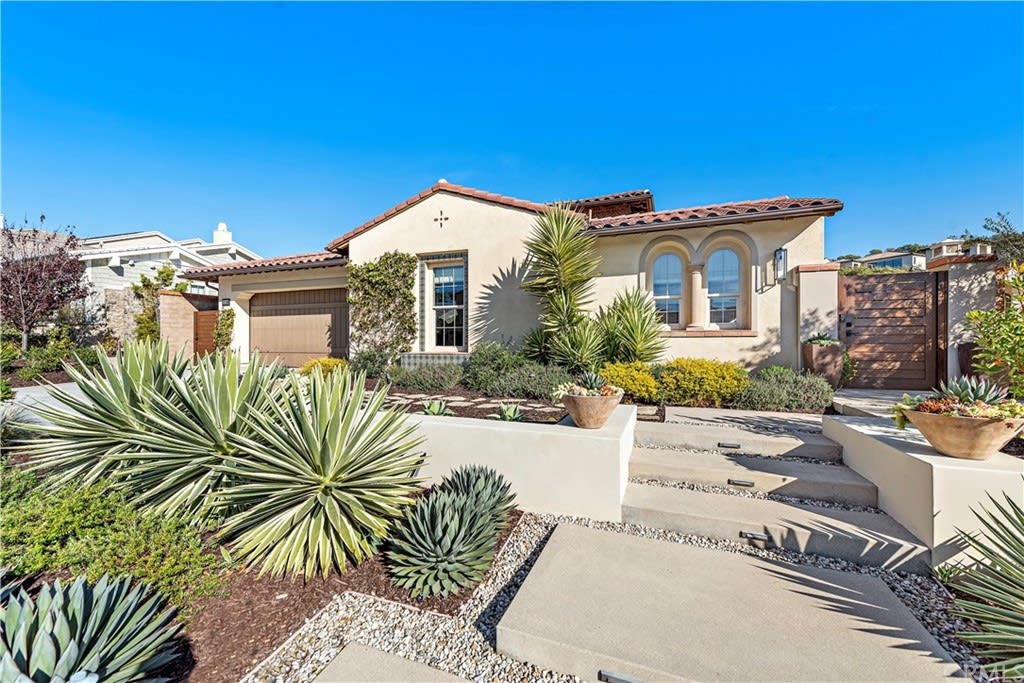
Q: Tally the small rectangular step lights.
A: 4